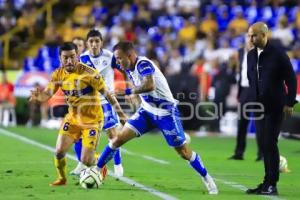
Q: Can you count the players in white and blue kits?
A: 2